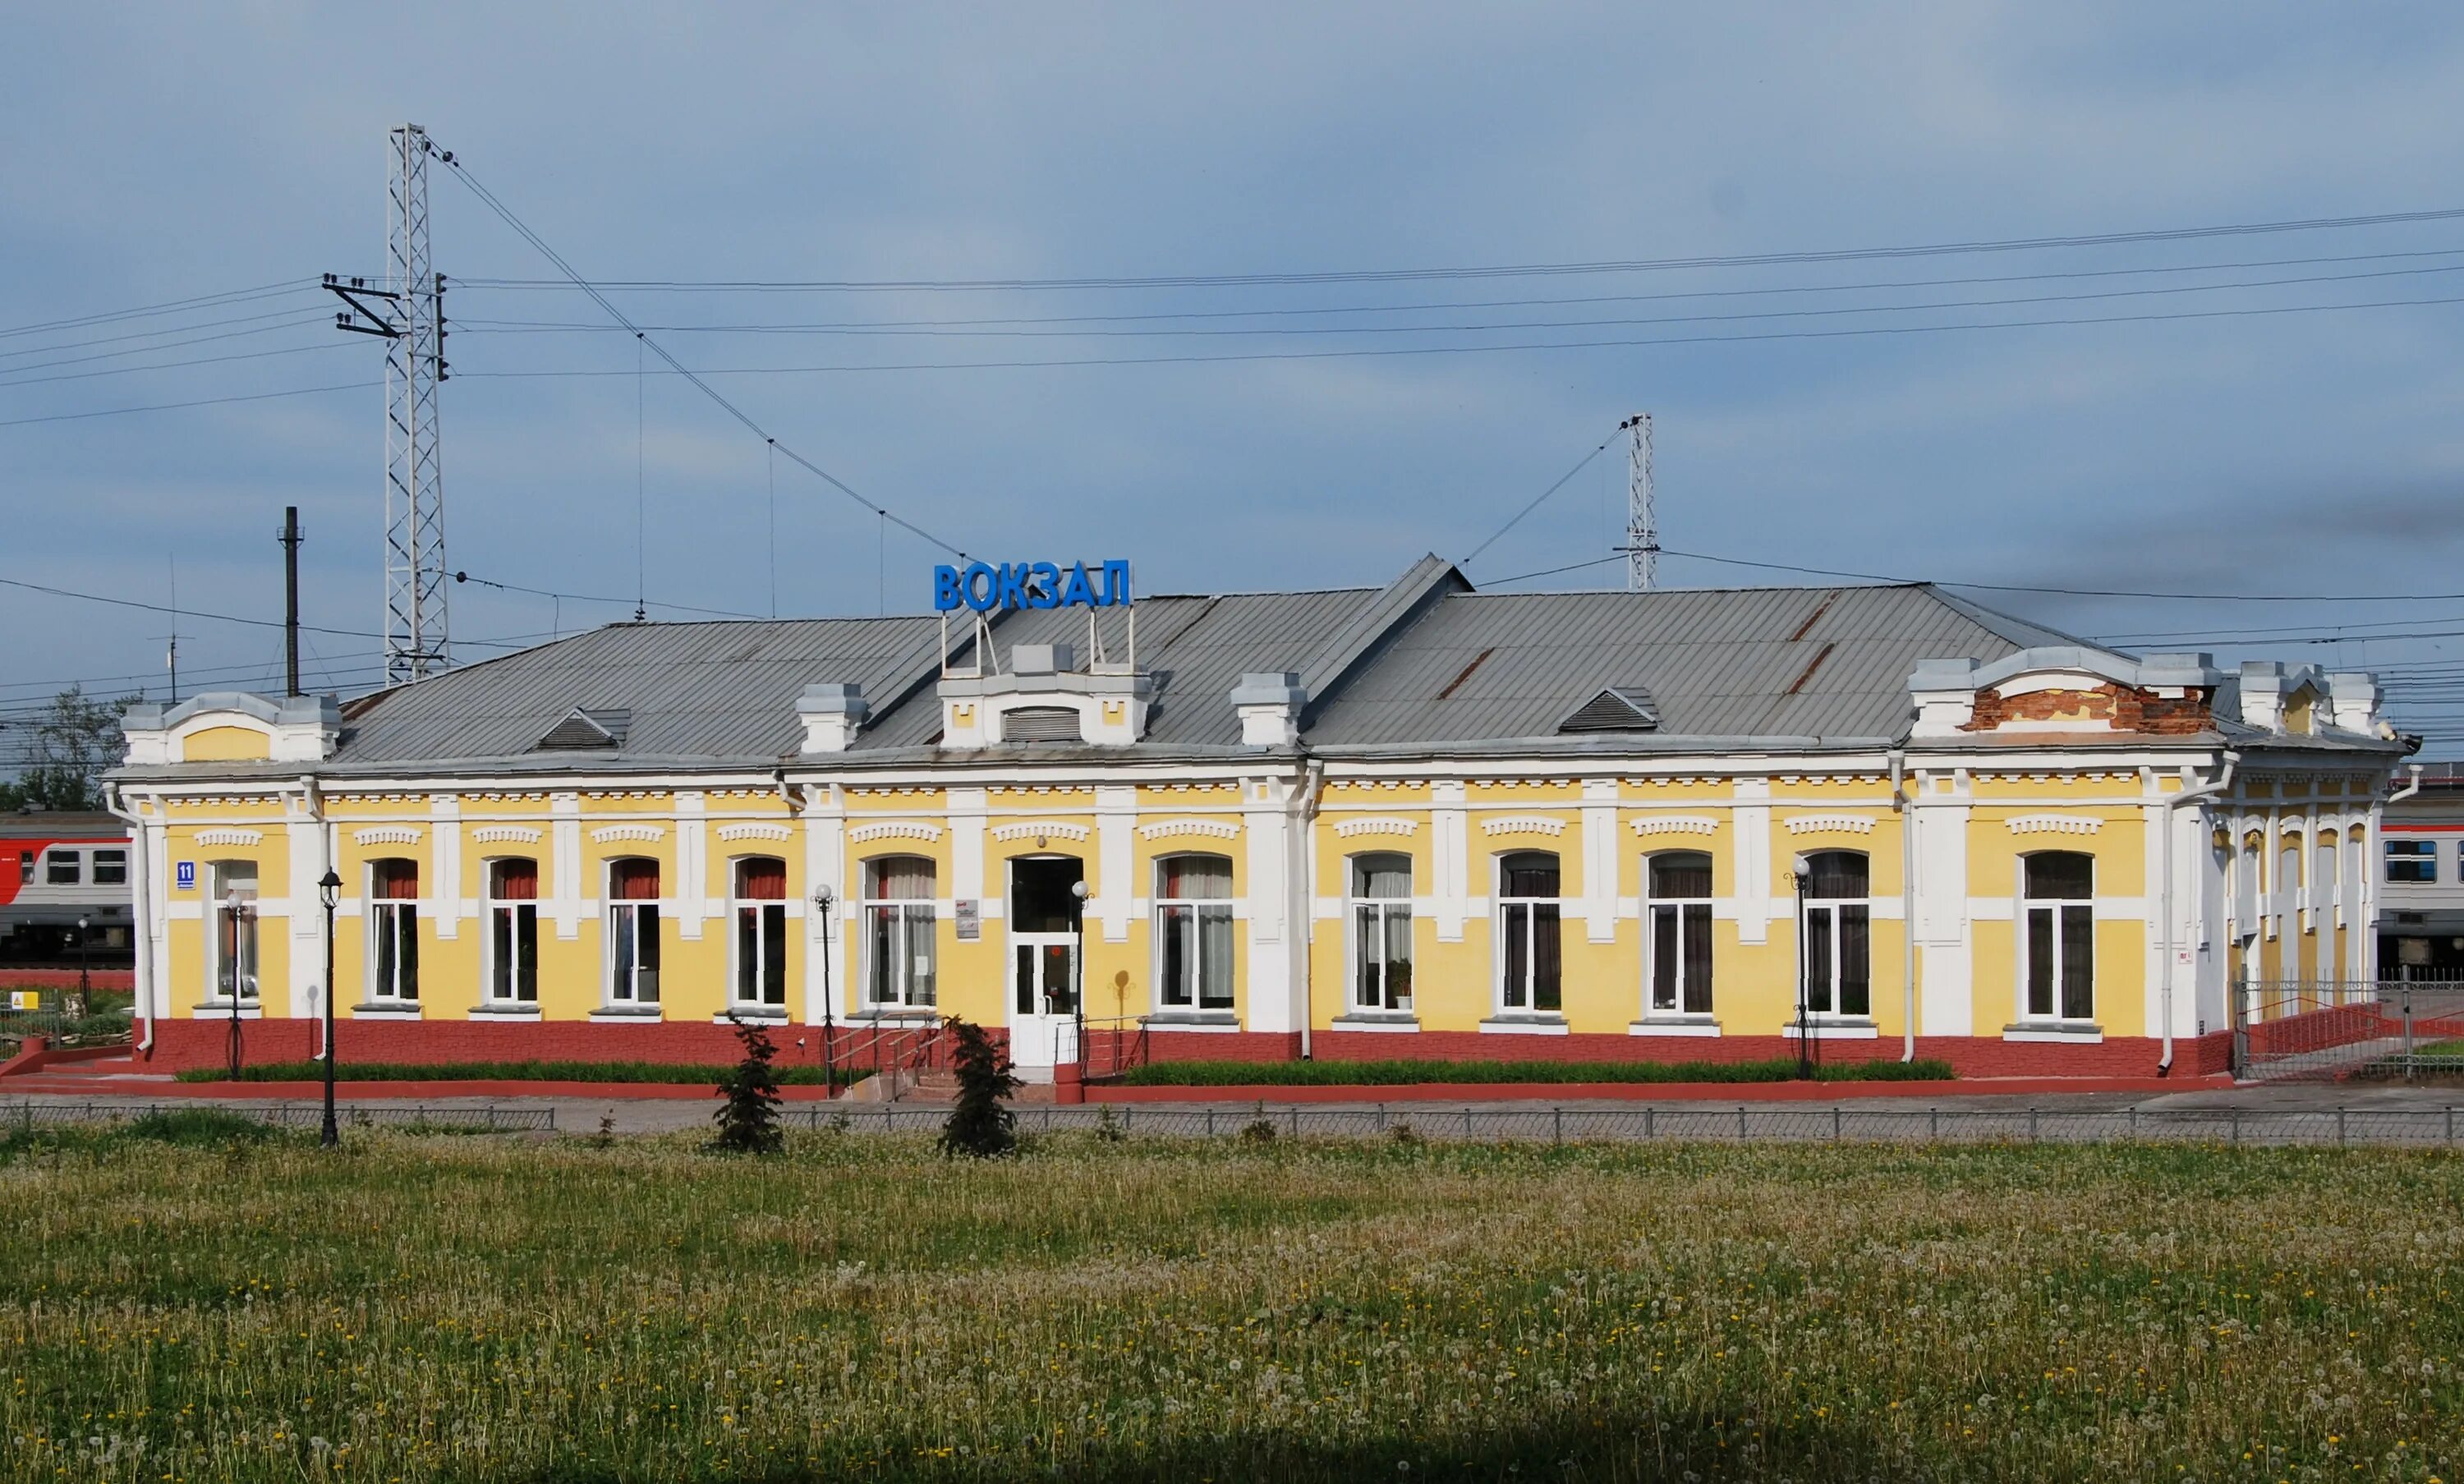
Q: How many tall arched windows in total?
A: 12